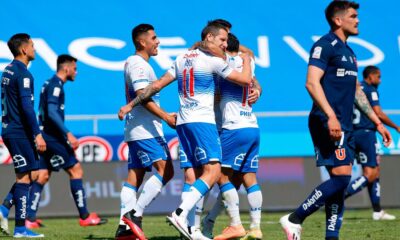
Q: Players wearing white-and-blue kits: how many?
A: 4